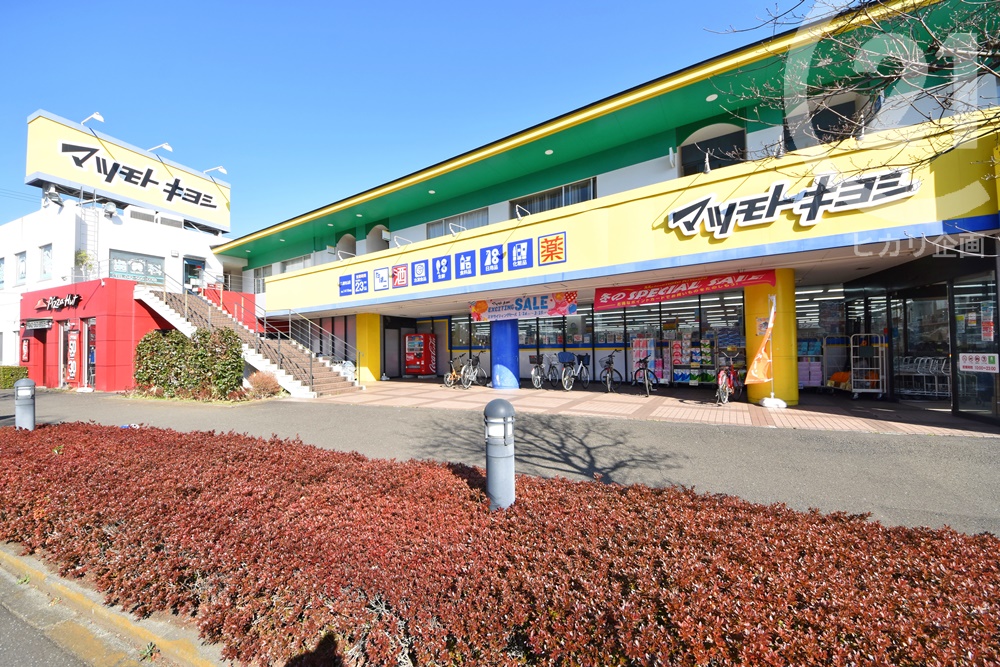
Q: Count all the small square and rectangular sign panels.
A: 10